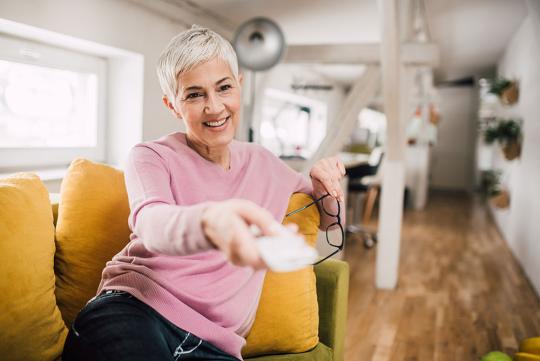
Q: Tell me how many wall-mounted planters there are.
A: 3